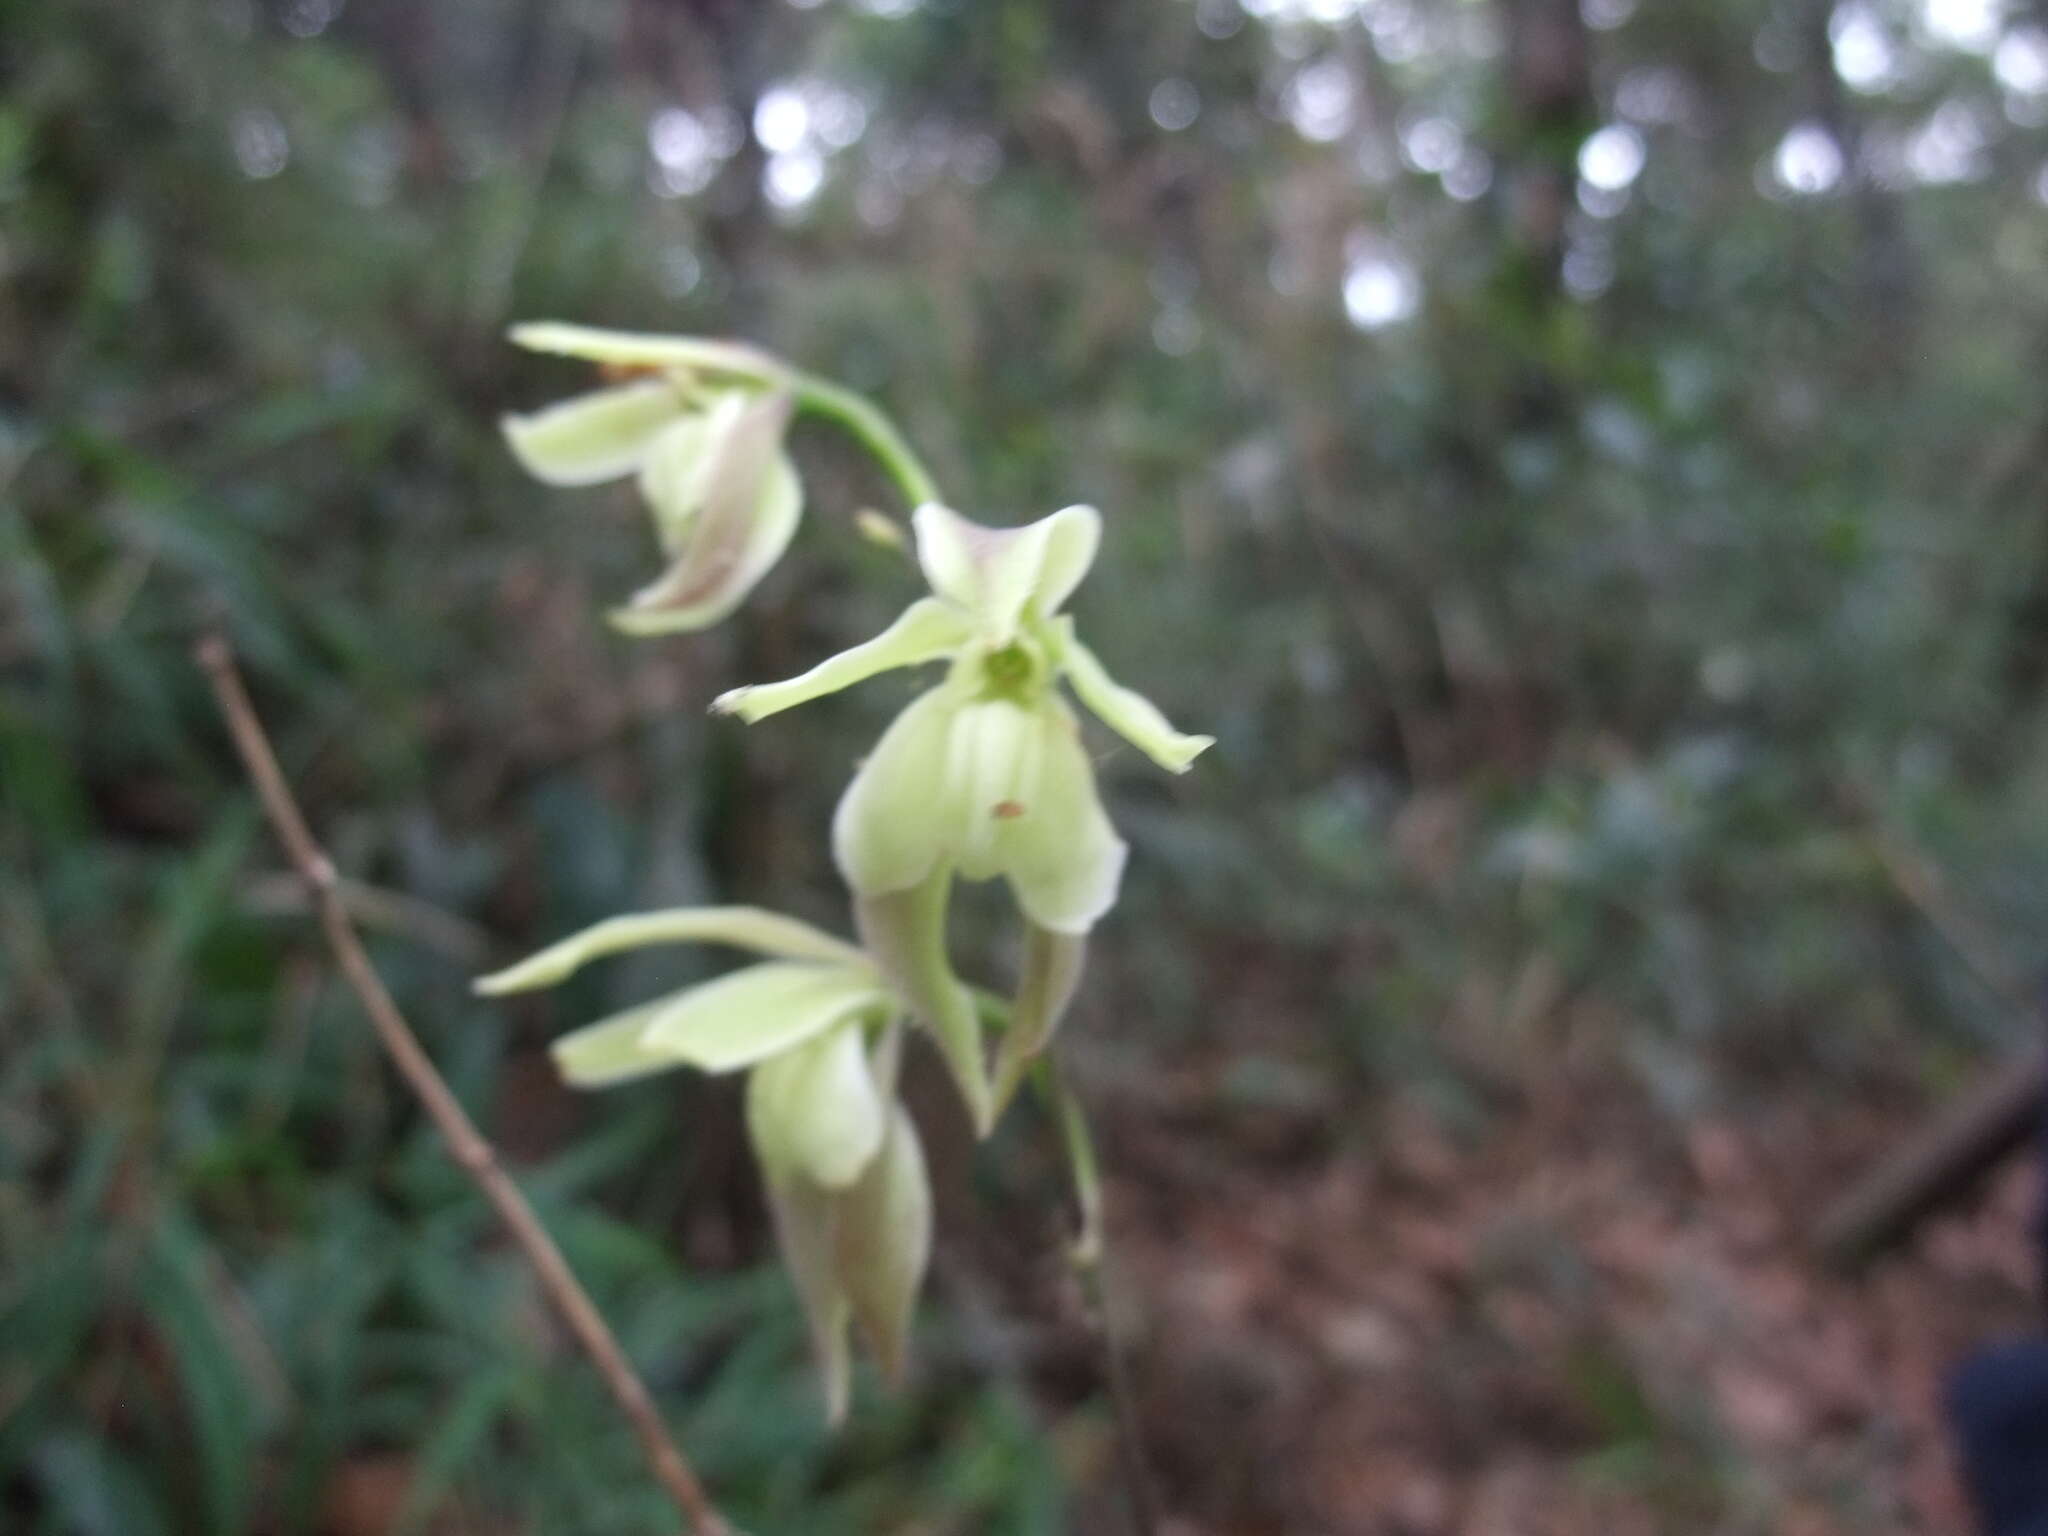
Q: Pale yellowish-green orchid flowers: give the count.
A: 3